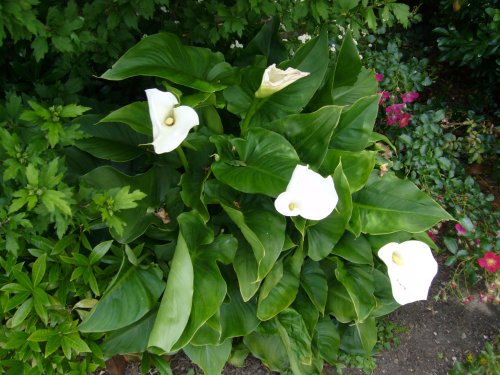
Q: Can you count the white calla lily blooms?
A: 4